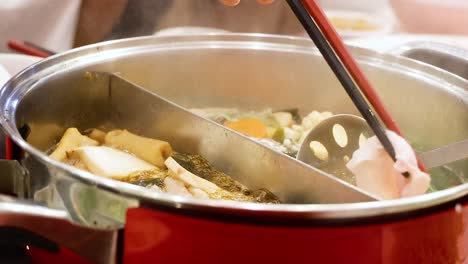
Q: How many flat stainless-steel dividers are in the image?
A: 1